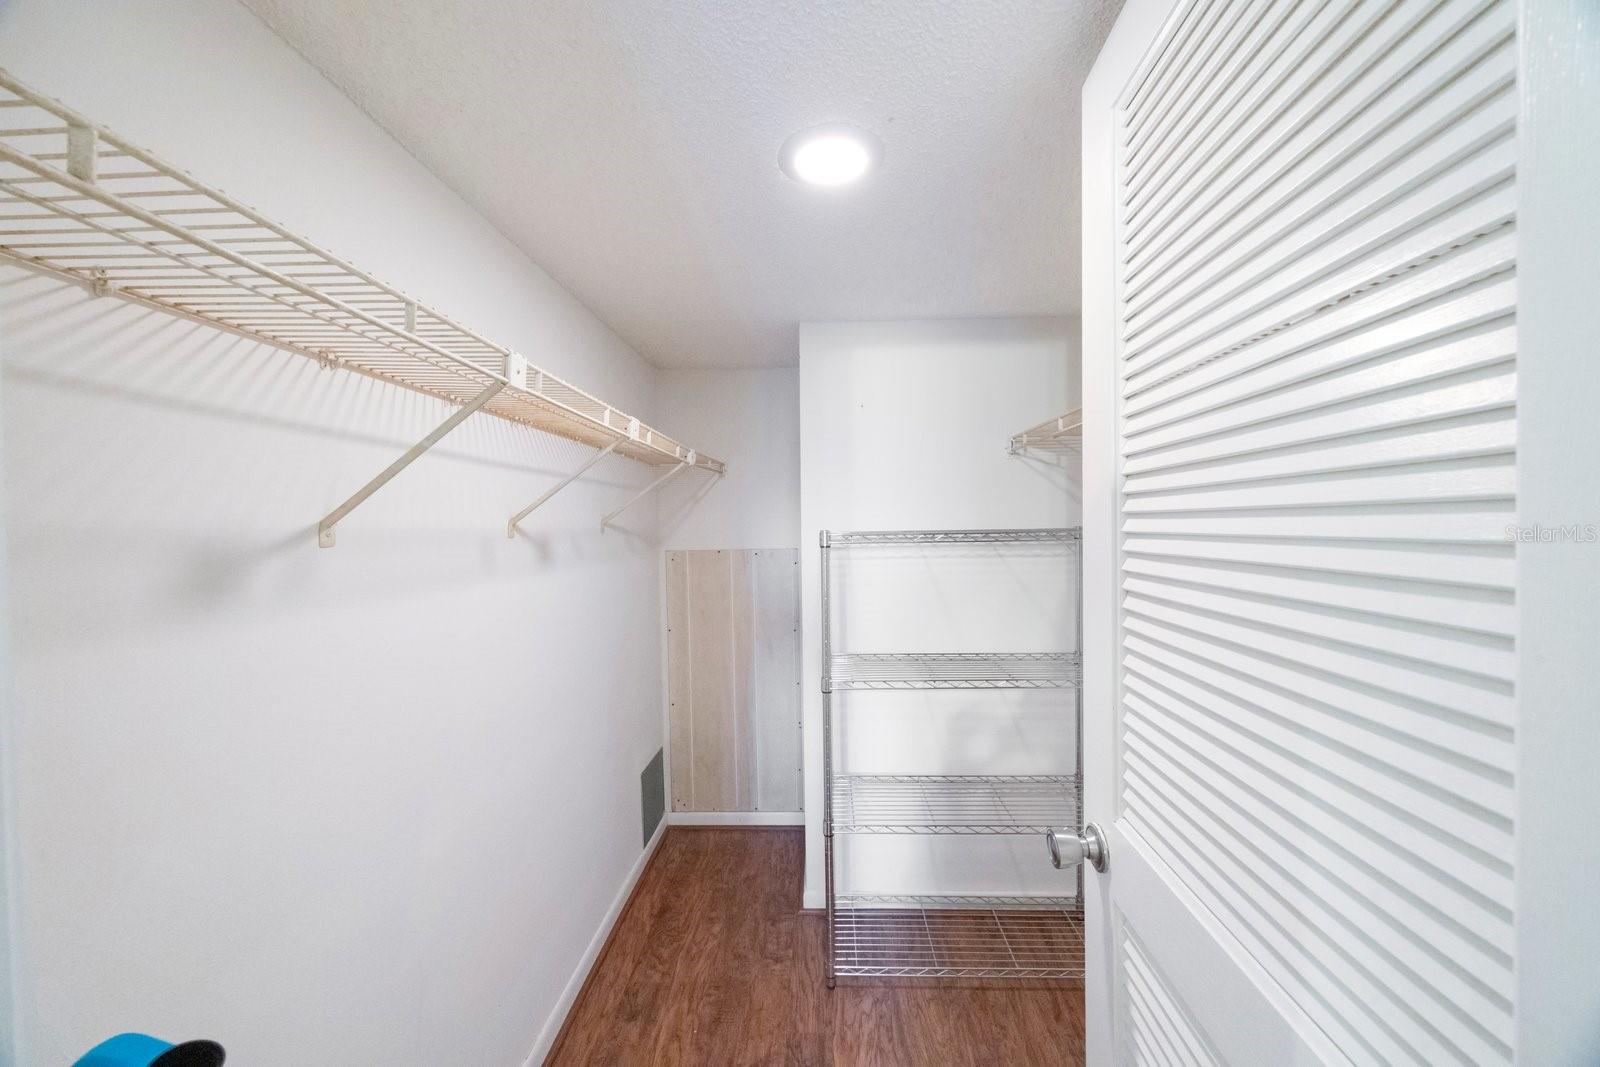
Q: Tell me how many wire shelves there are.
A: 6